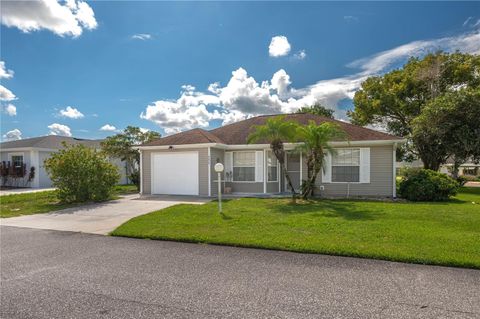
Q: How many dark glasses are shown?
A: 0